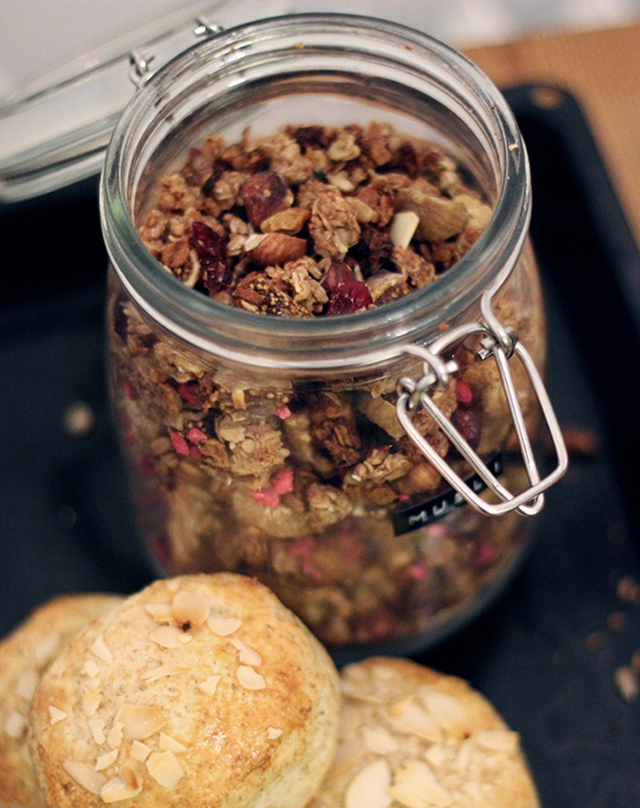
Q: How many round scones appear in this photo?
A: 3